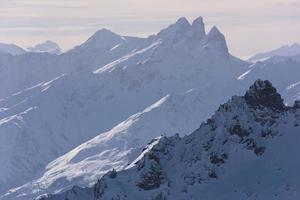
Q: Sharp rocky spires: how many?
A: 3